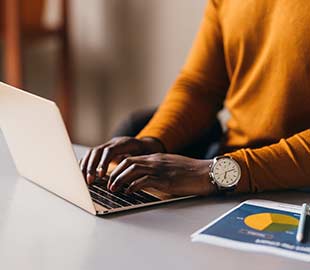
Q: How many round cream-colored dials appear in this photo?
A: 1